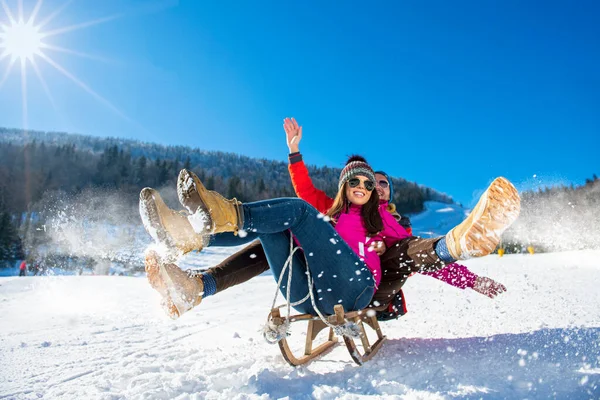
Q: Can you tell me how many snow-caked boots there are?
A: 4